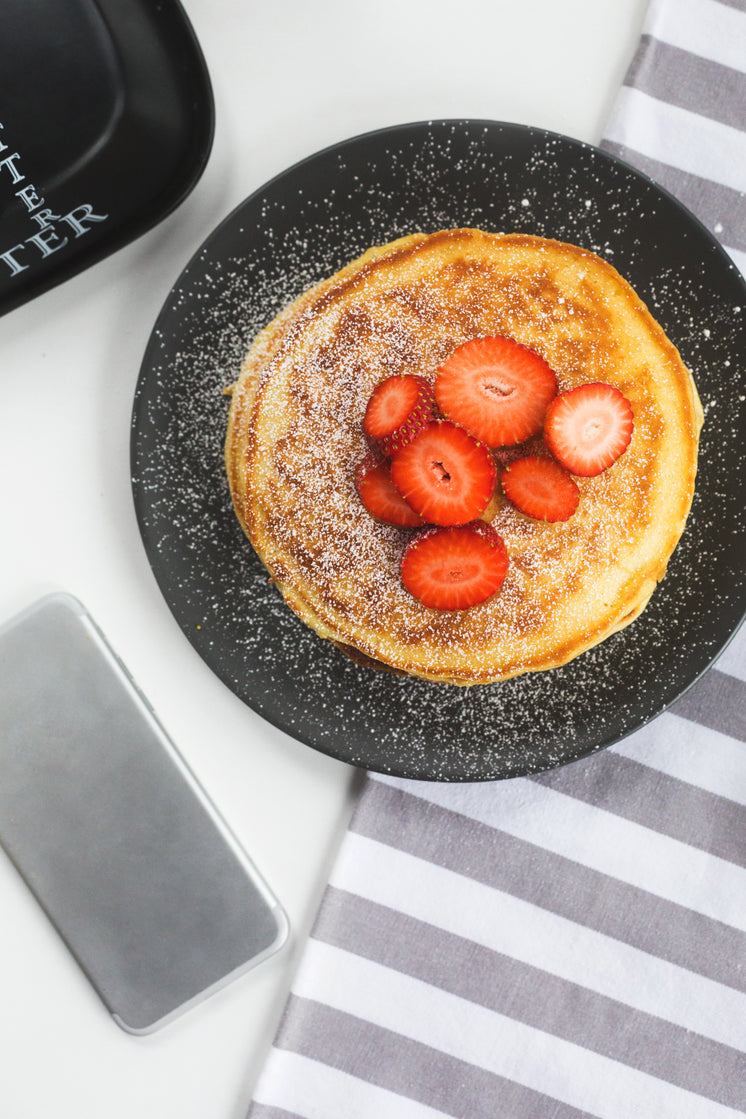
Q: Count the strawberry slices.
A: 7